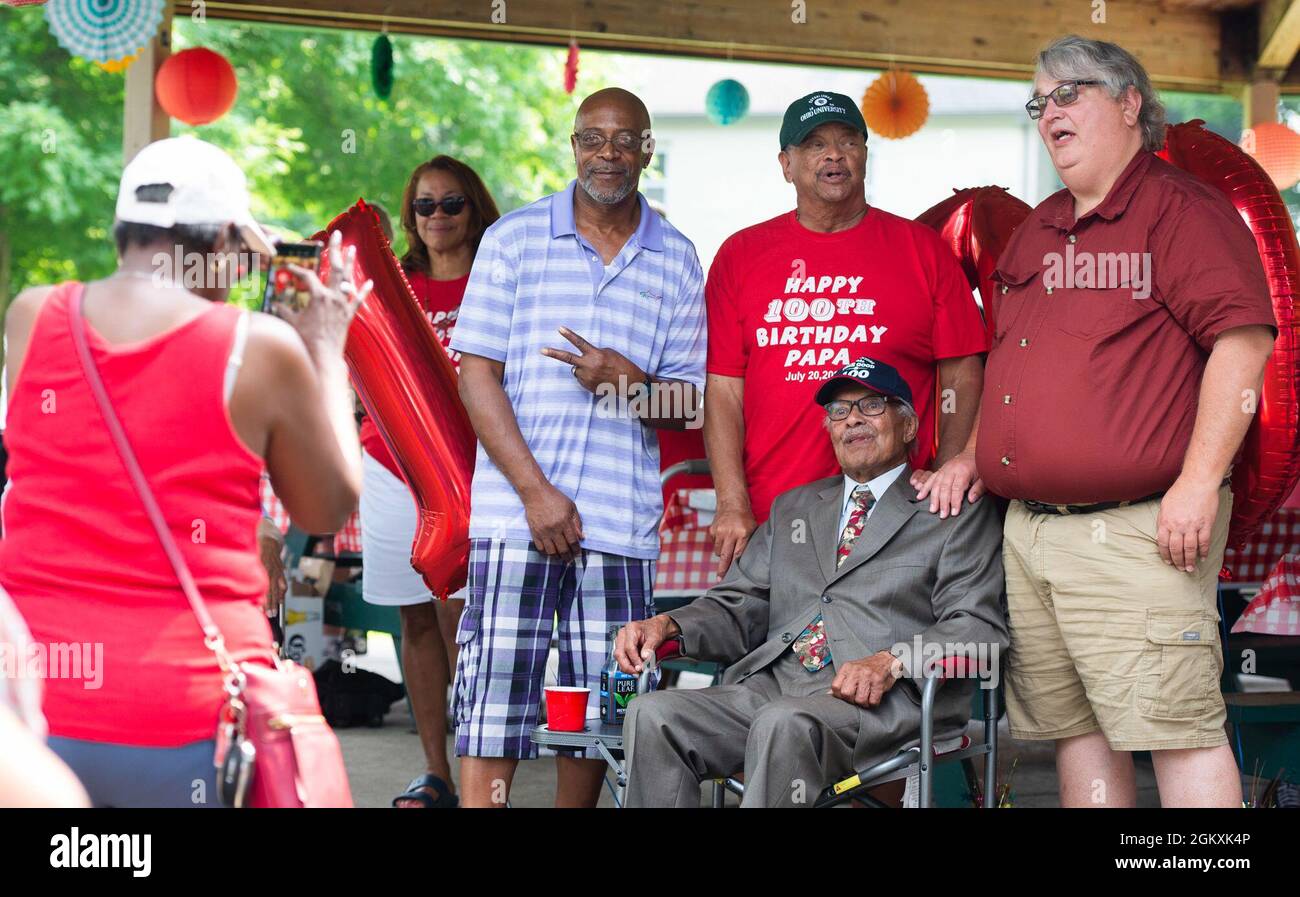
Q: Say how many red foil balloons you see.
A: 3